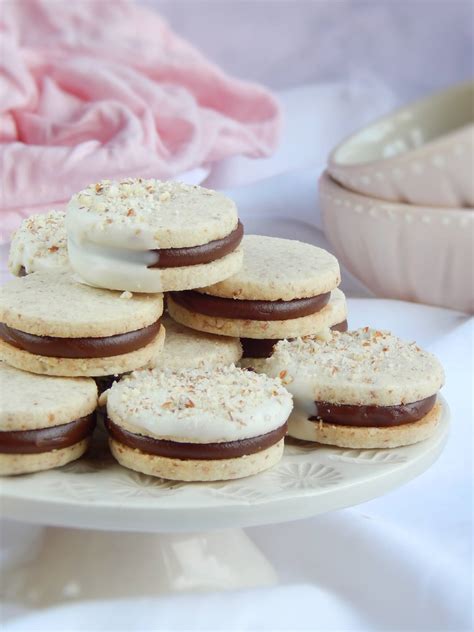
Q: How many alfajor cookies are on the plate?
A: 9